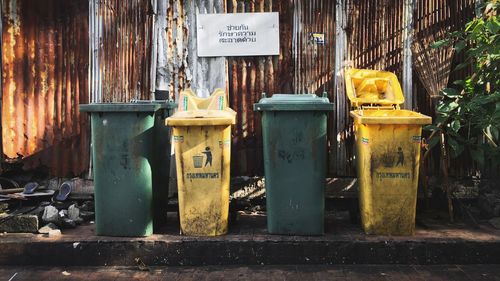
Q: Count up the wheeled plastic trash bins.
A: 4